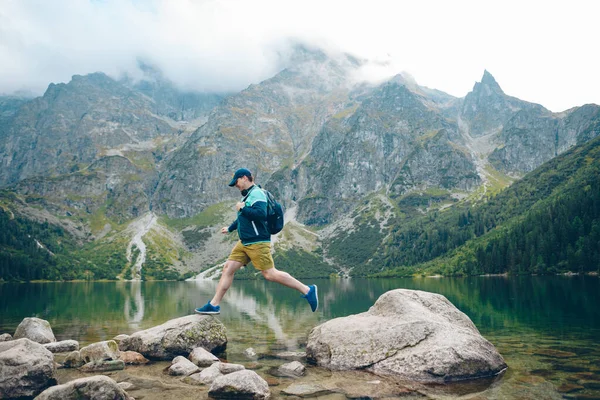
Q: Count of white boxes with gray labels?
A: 0